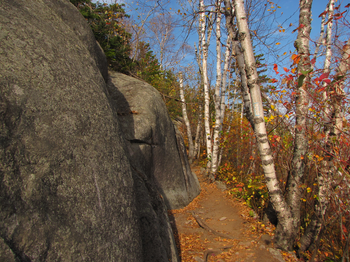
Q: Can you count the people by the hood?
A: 0